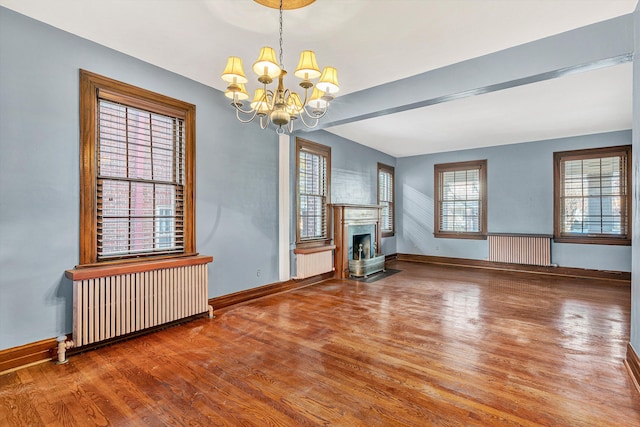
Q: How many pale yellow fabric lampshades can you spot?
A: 8